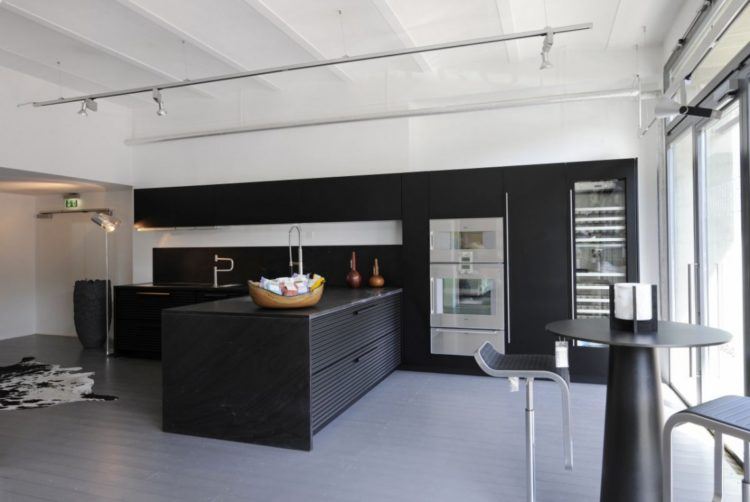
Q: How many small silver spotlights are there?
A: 3